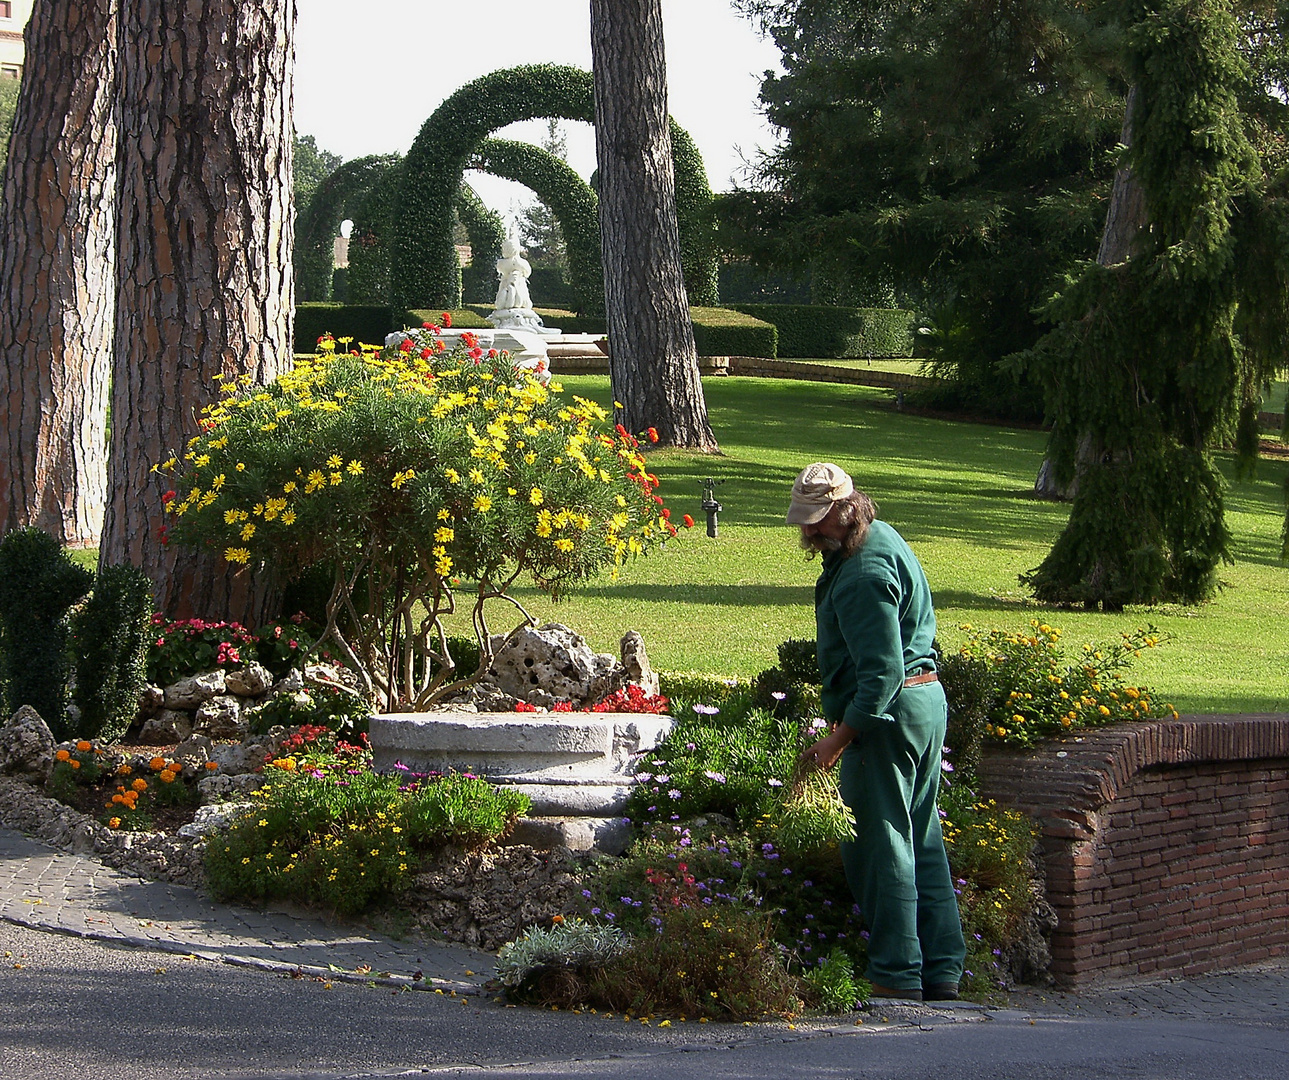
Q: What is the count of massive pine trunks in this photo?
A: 3